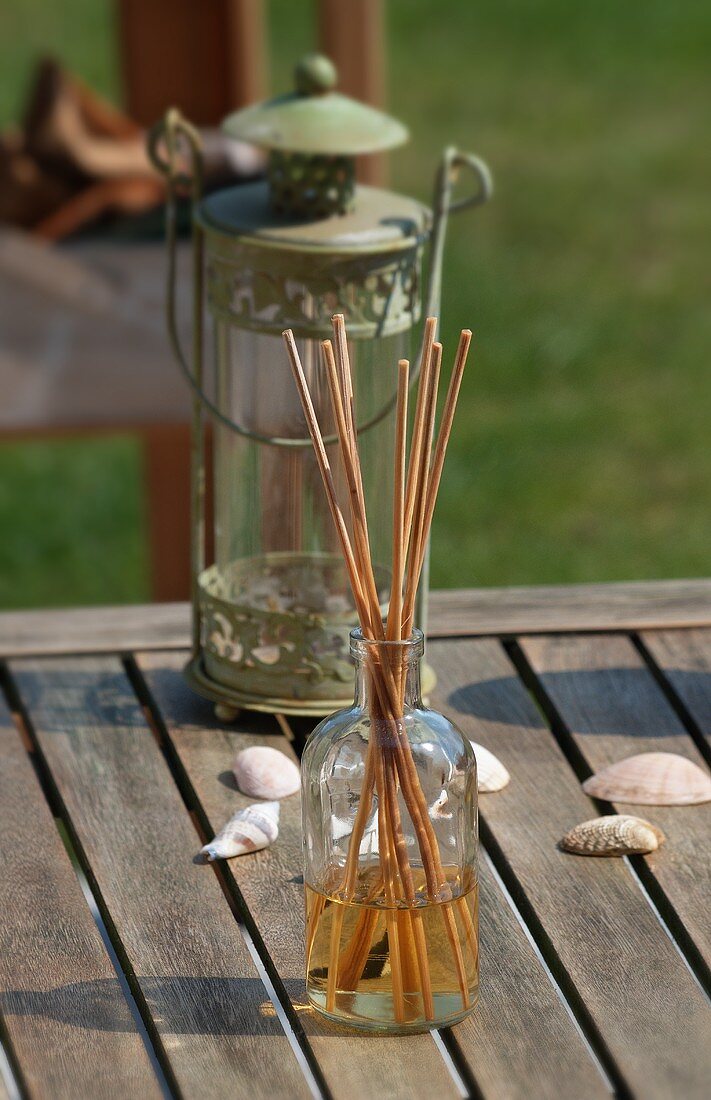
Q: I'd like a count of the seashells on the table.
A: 5